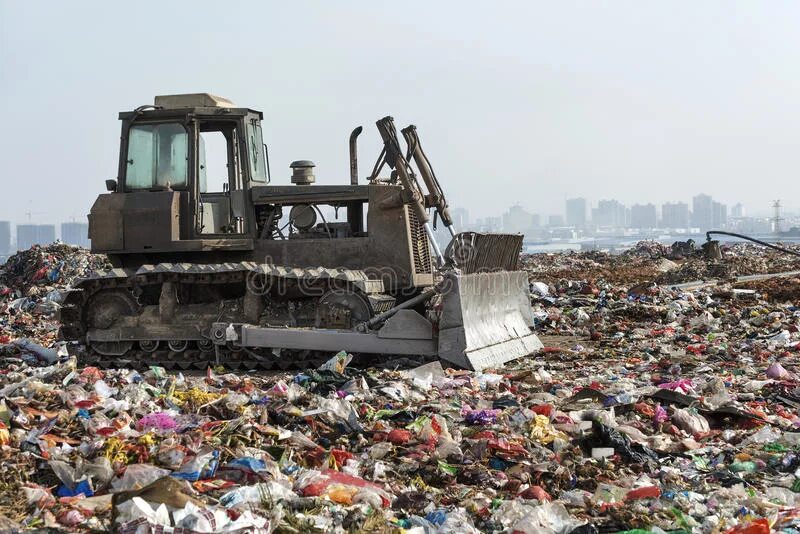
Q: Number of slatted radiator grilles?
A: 1